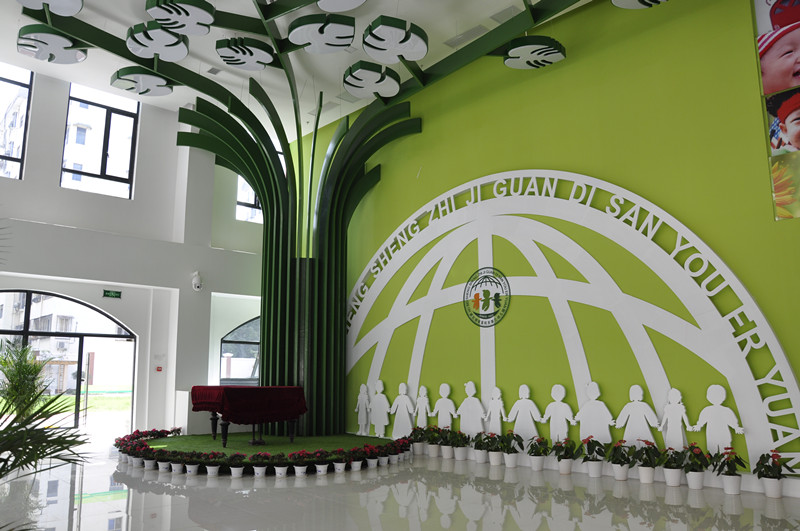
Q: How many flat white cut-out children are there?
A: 13